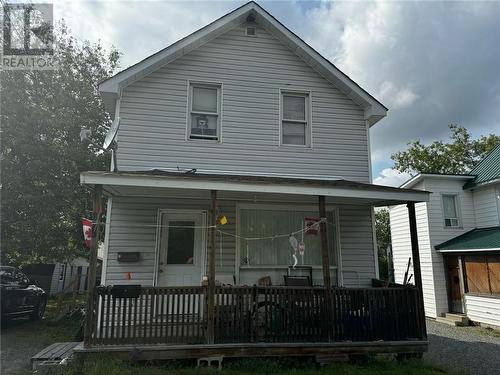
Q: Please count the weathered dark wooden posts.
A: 4